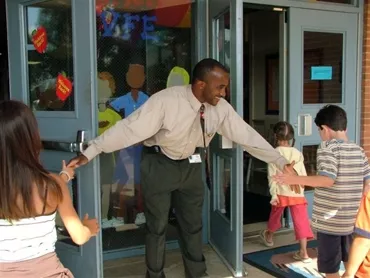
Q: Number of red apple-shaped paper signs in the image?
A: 2